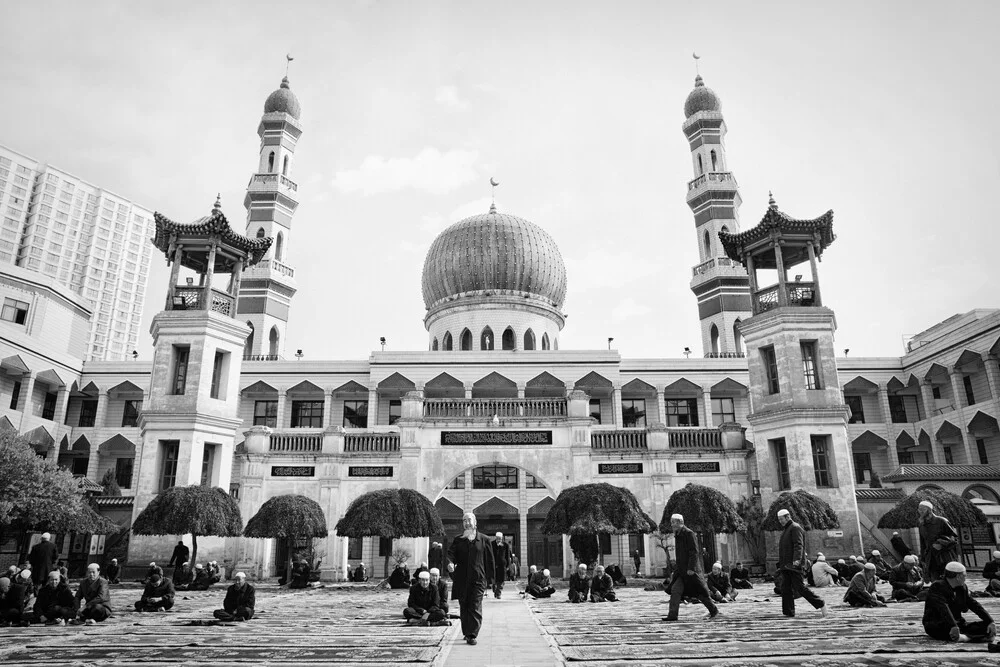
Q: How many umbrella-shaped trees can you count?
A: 7